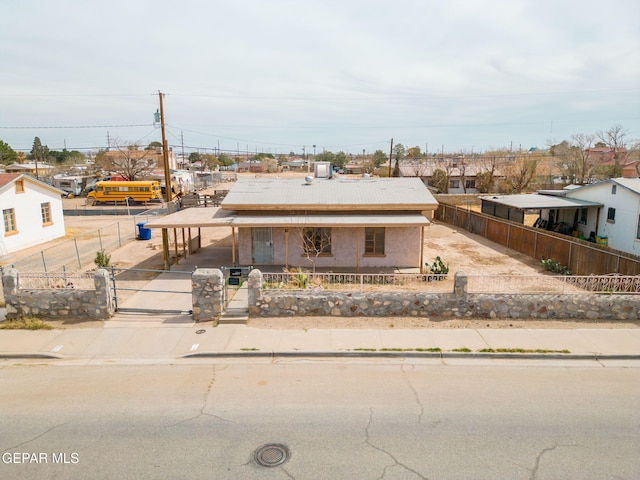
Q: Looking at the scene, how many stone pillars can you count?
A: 5